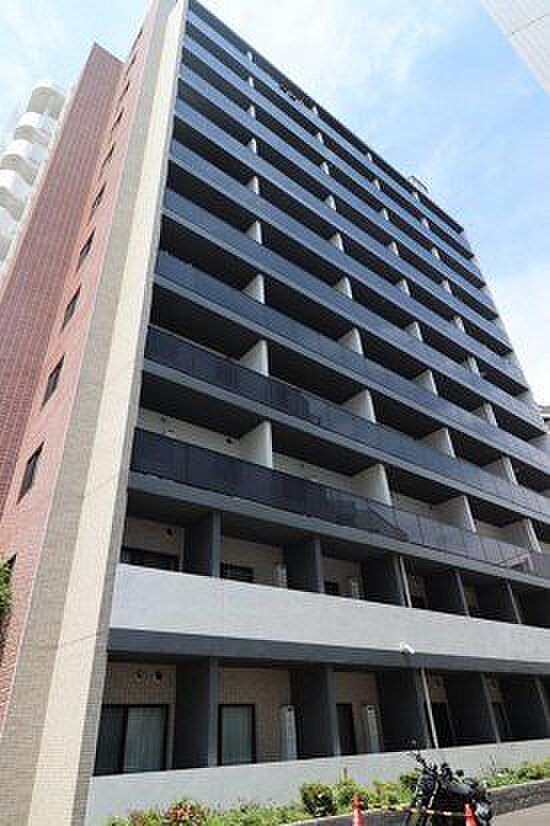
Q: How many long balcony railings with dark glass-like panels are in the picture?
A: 9